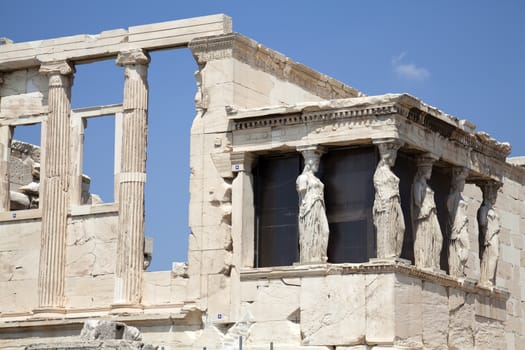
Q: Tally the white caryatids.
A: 5